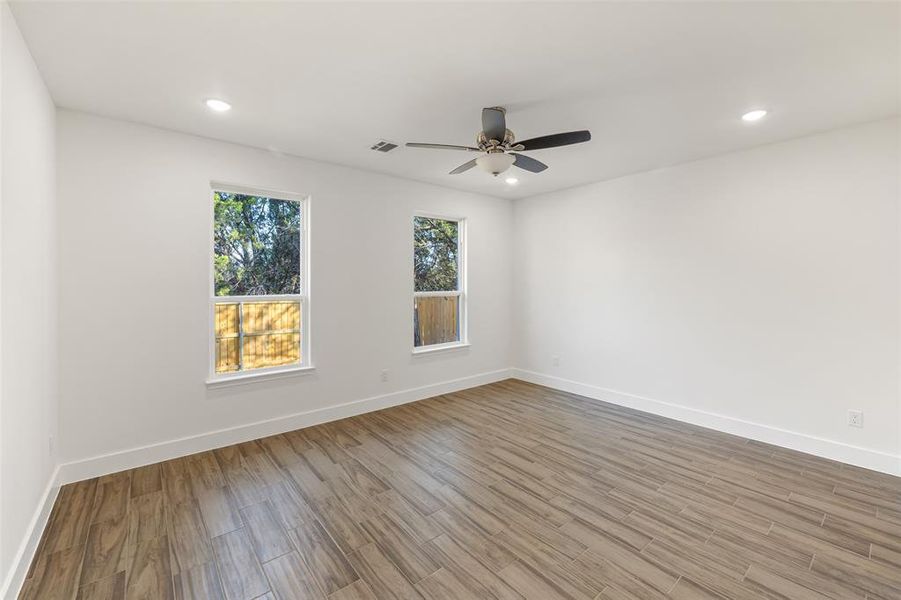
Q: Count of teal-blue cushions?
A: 0